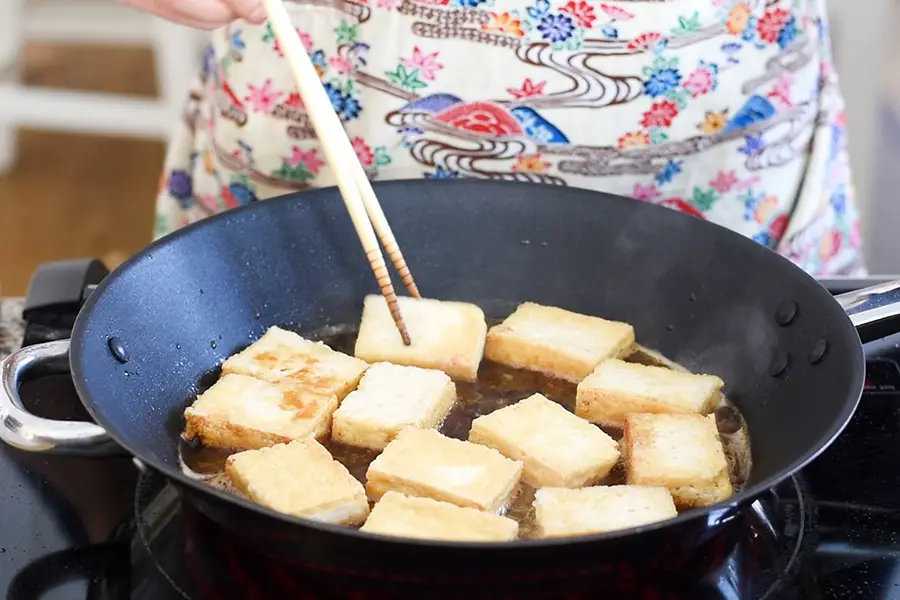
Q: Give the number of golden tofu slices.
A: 12